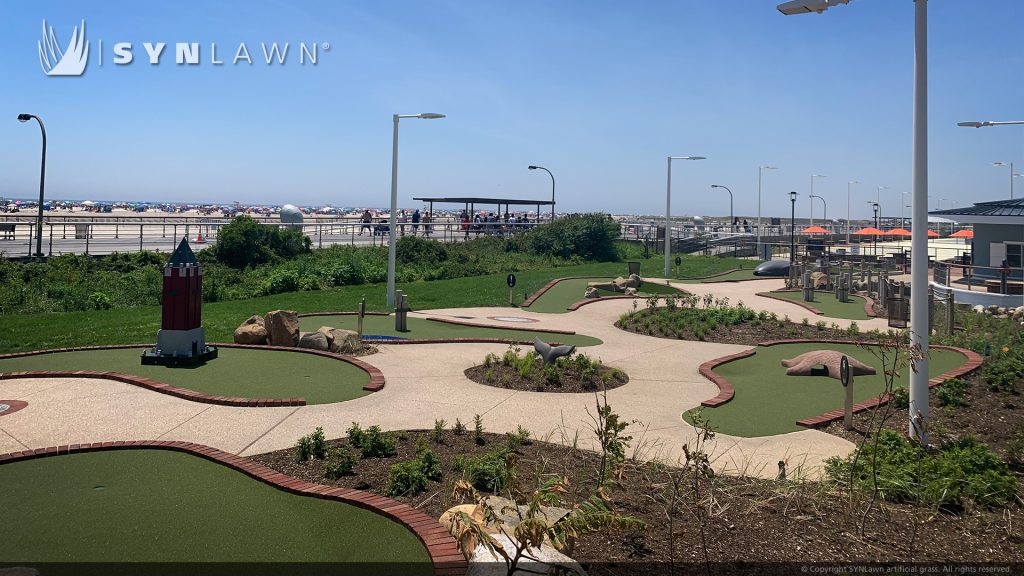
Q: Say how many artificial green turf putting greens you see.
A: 7